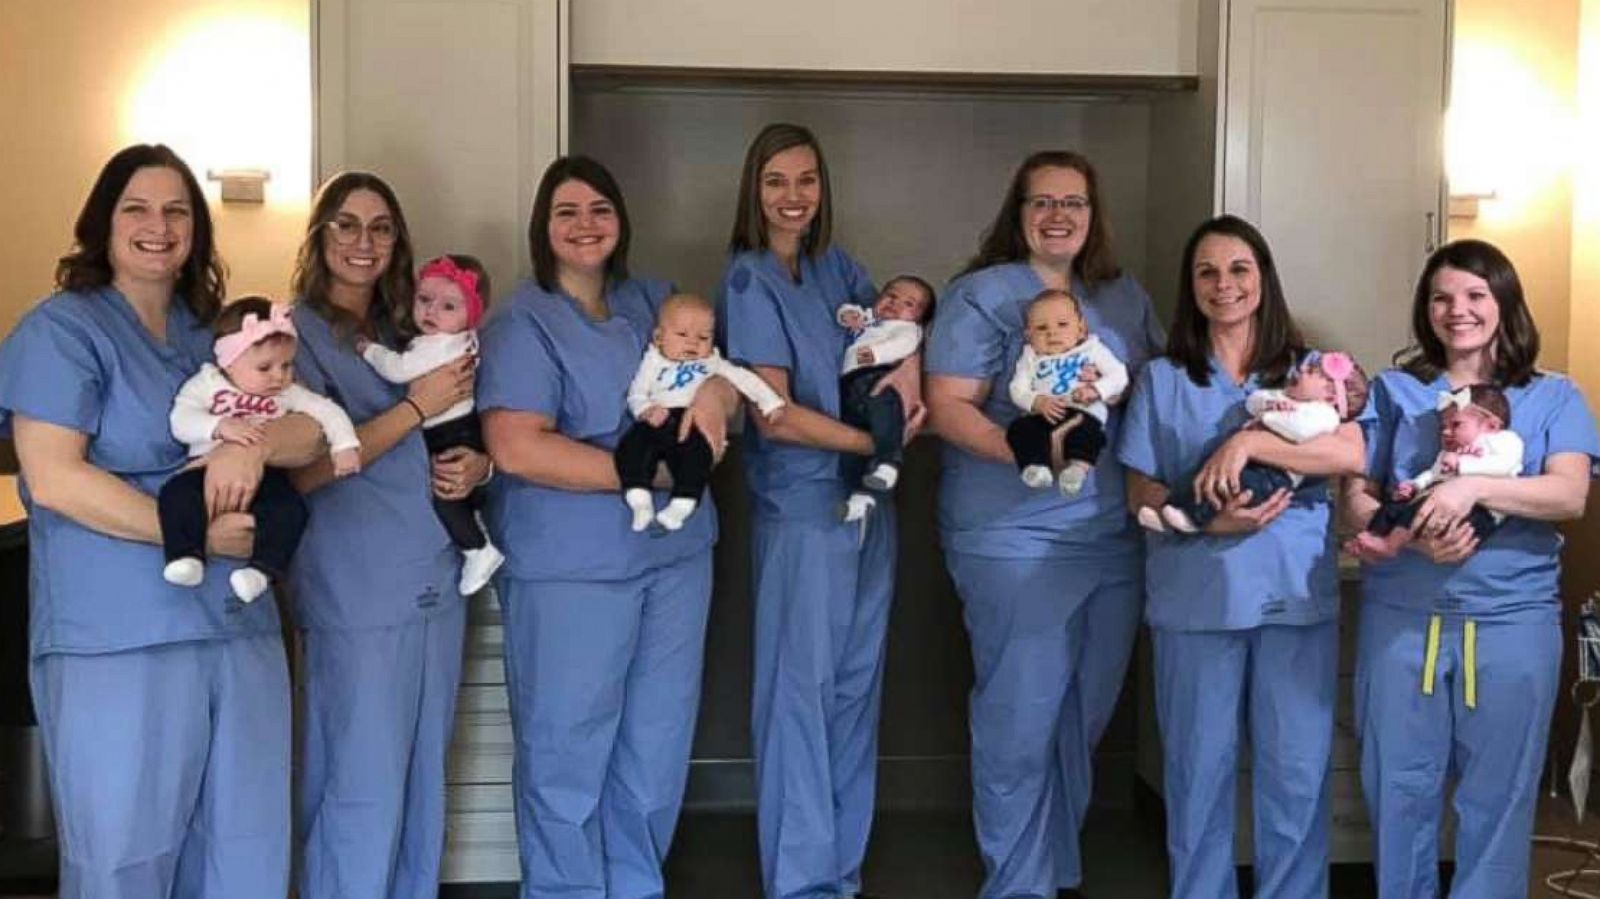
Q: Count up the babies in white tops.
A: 7